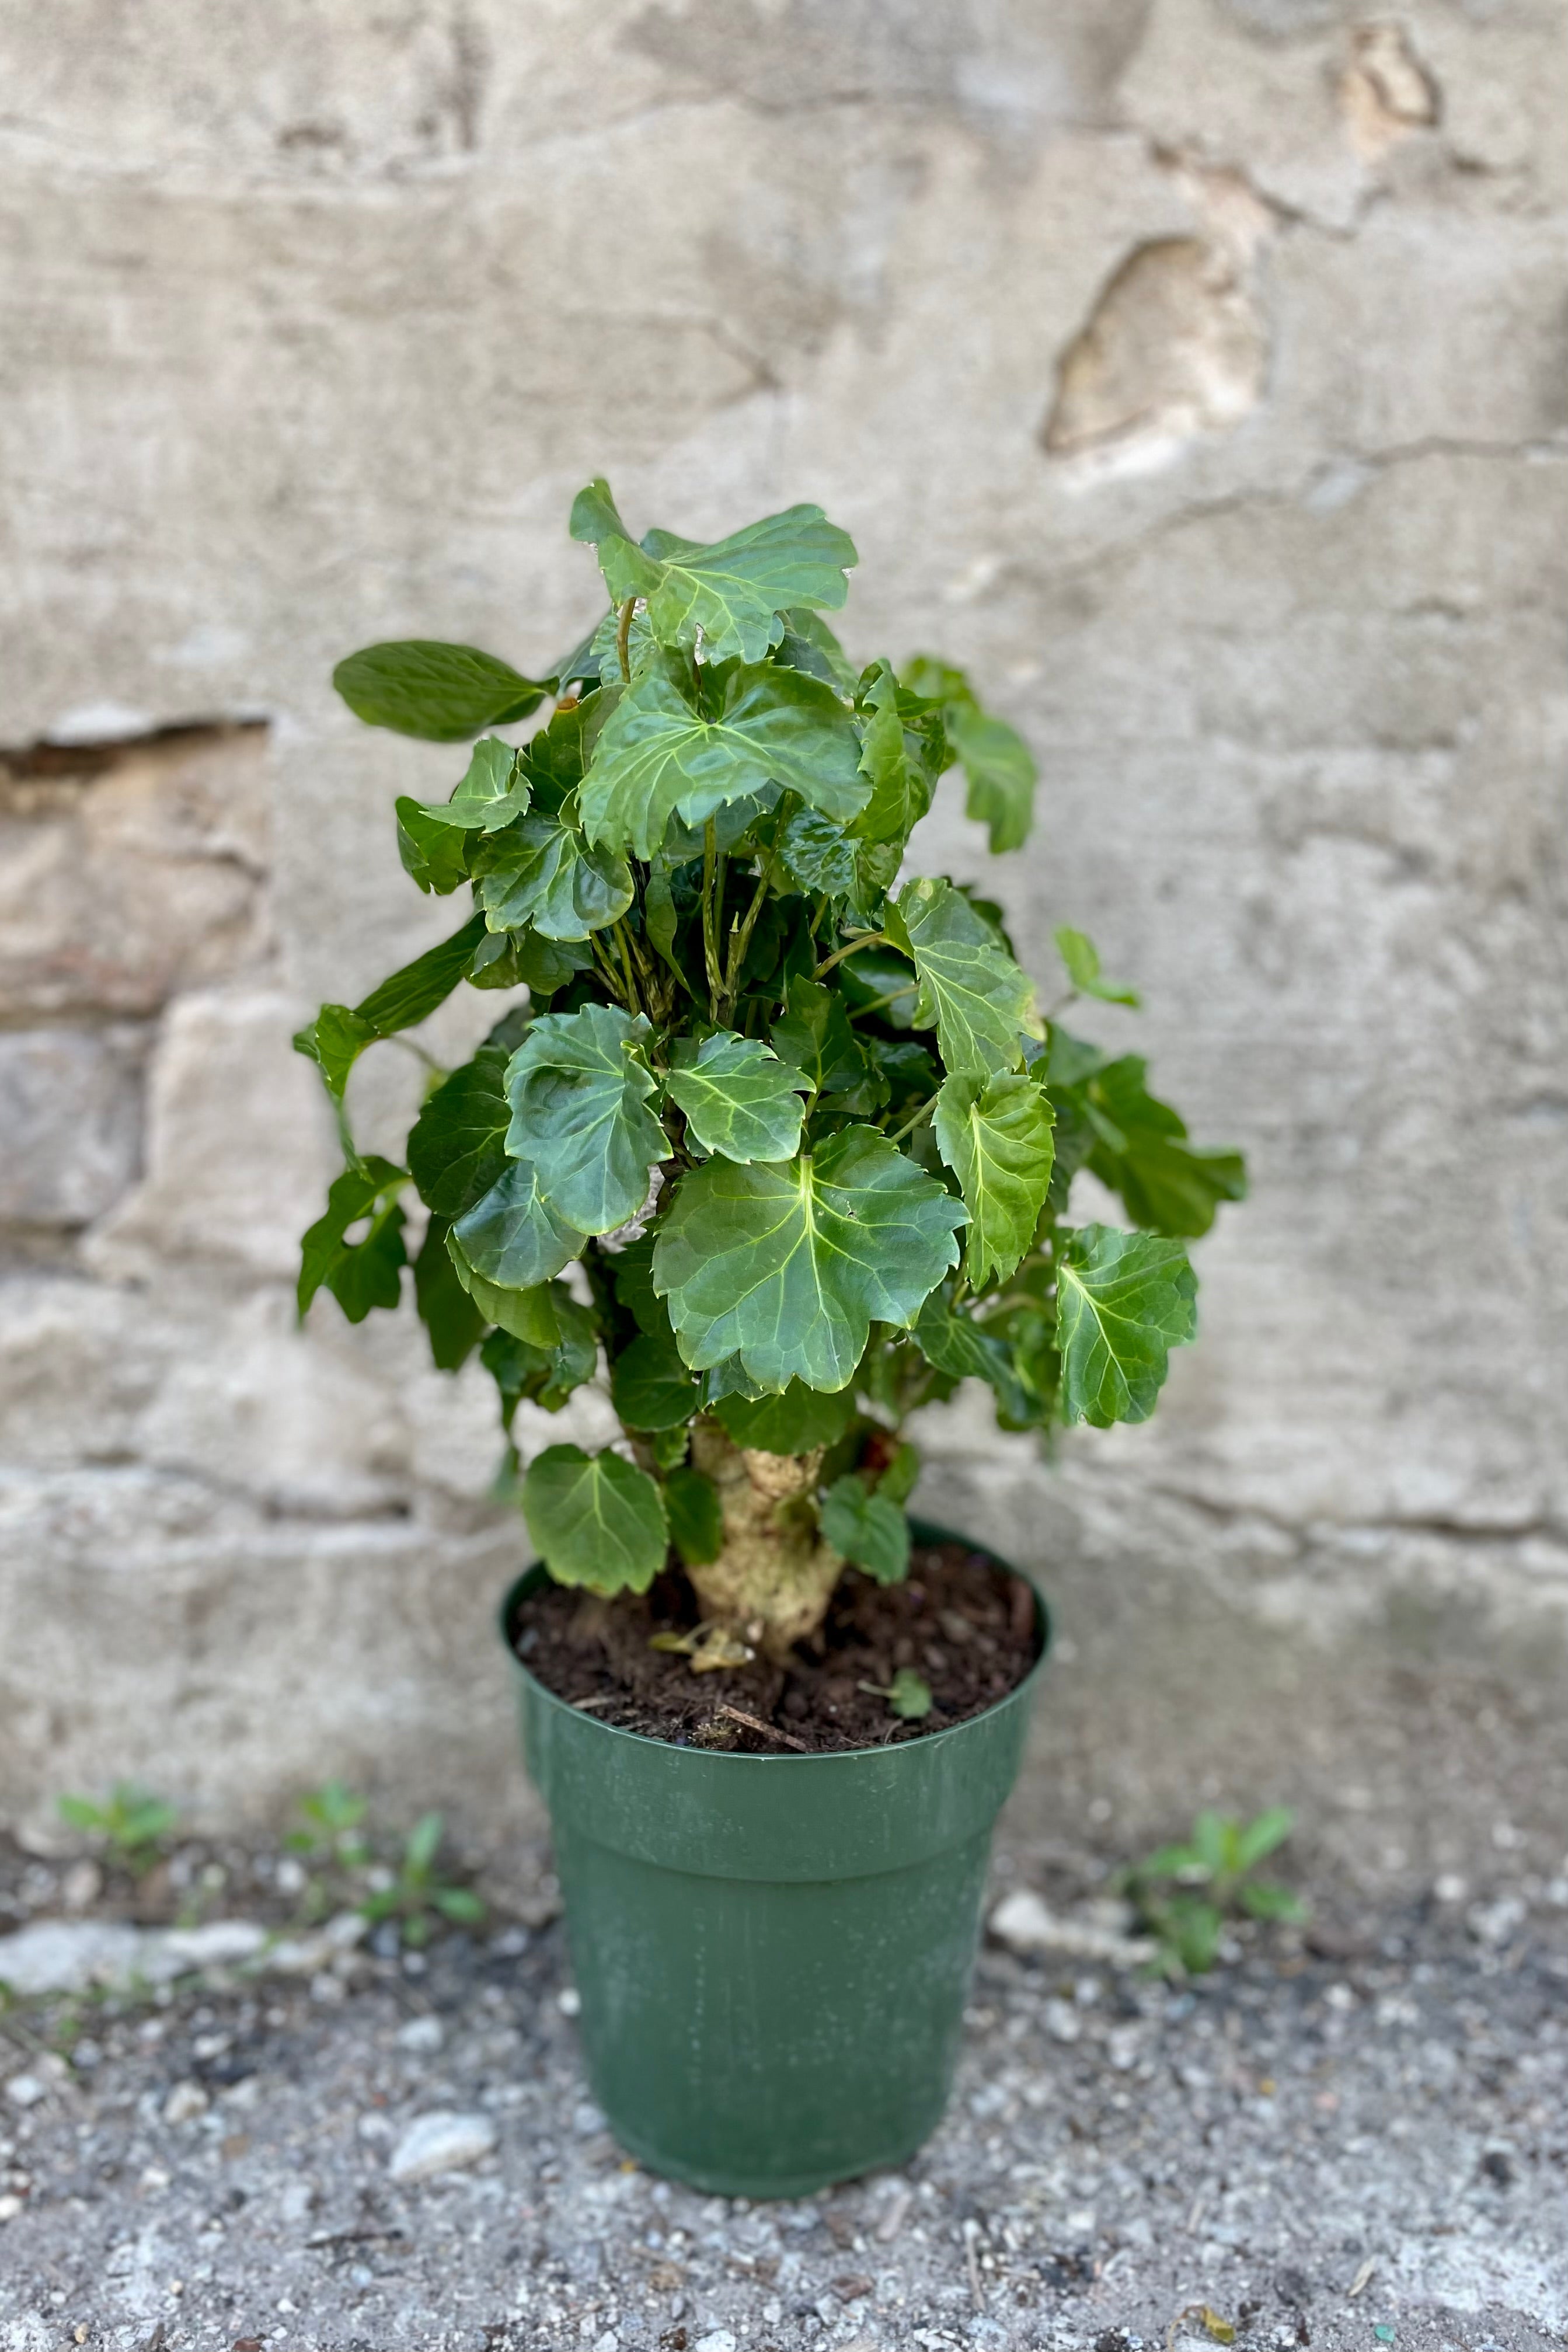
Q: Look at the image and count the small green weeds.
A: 4